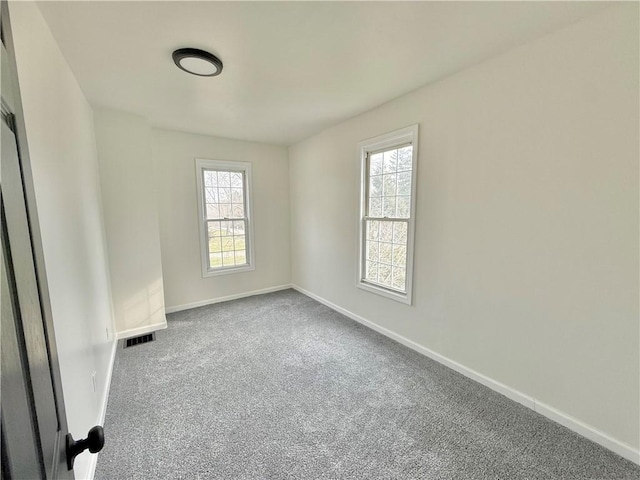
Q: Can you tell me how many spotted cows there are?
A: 0